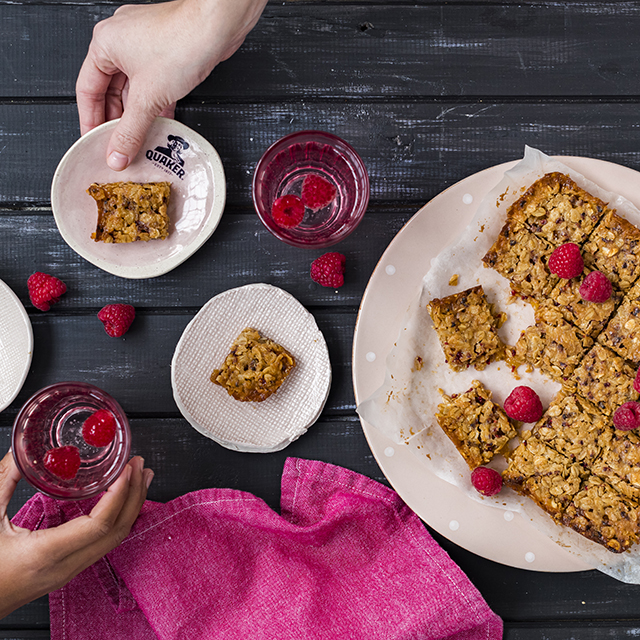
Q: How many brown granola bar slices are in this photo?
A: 15